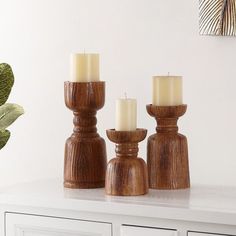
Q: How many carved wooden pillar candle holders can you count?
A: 3